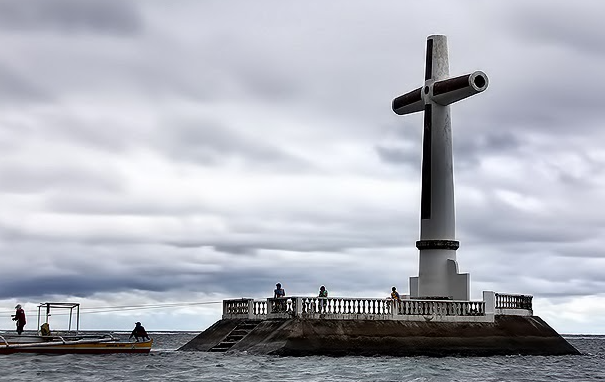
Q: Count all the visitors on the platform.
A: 3